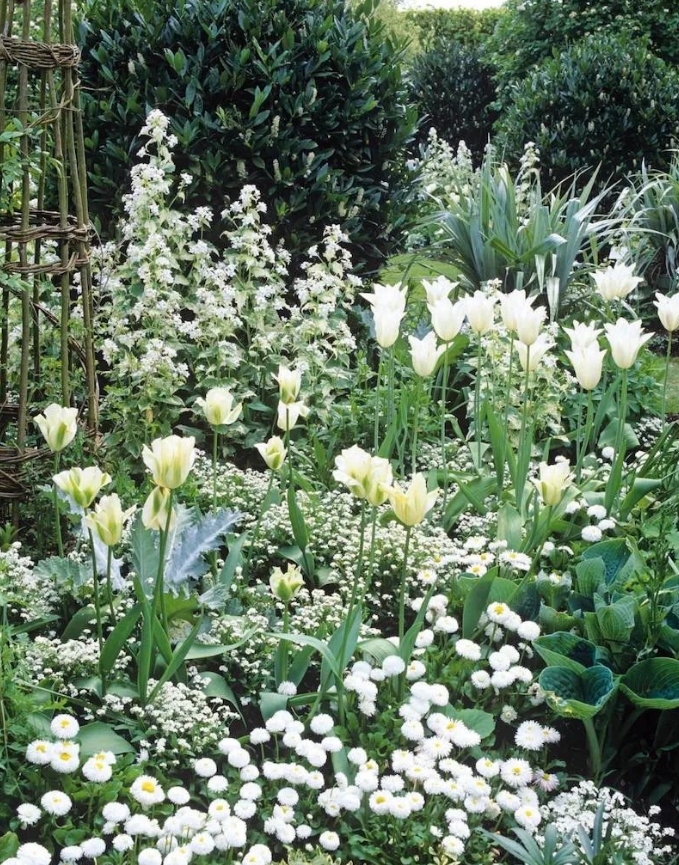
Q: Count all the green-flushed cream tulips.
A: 14